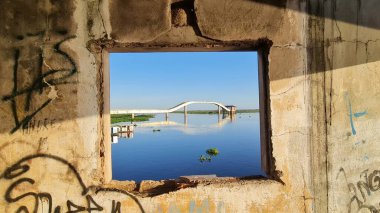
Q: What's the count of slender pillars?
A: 4